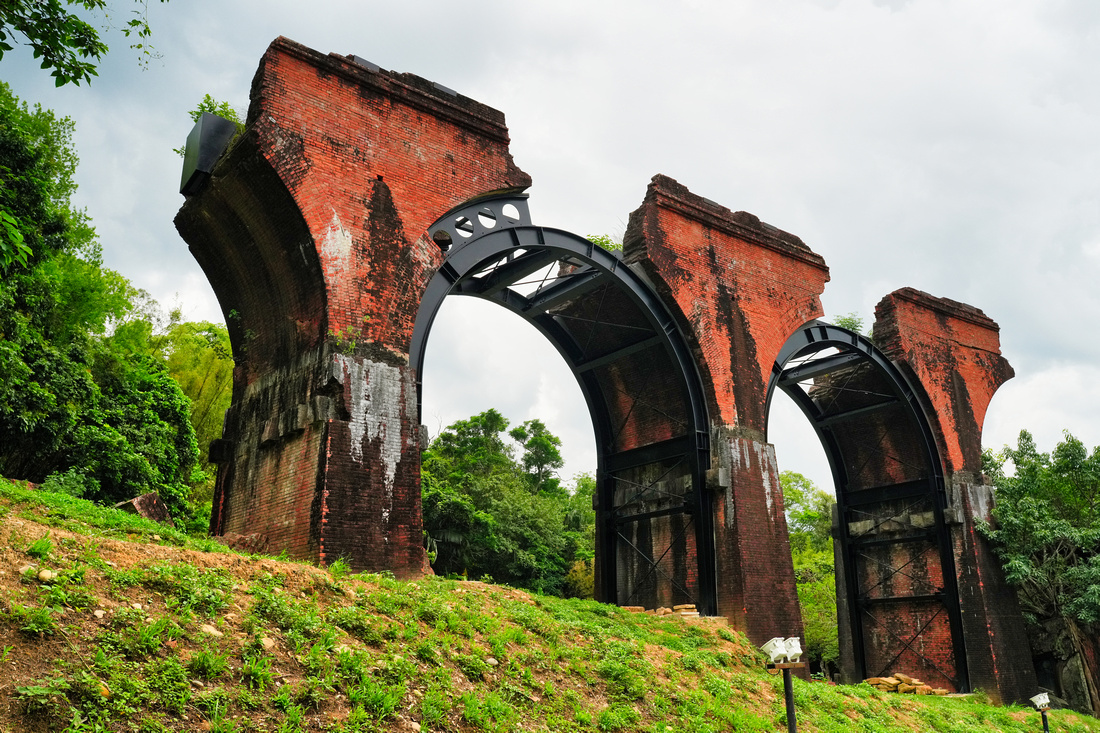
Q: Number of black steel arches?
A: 2